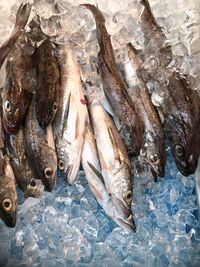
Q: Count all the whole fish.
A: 11